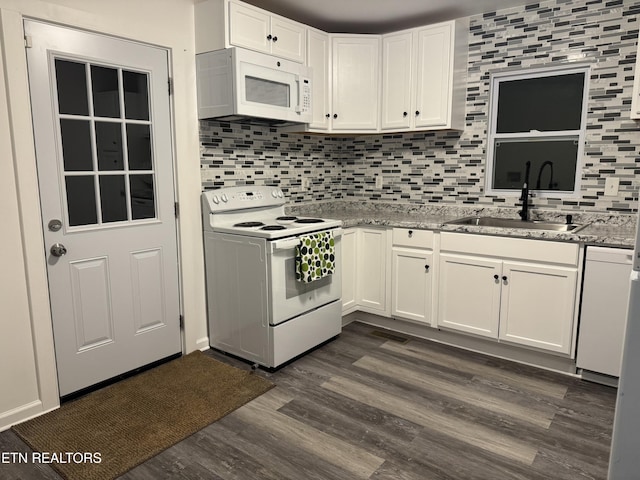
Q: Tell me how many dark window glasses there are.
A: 11